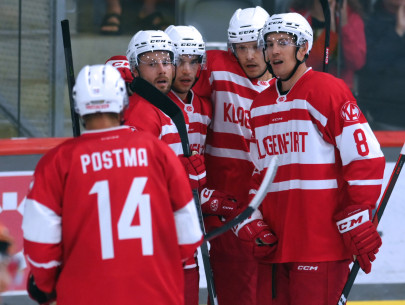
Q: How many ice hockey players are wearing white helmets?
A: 5